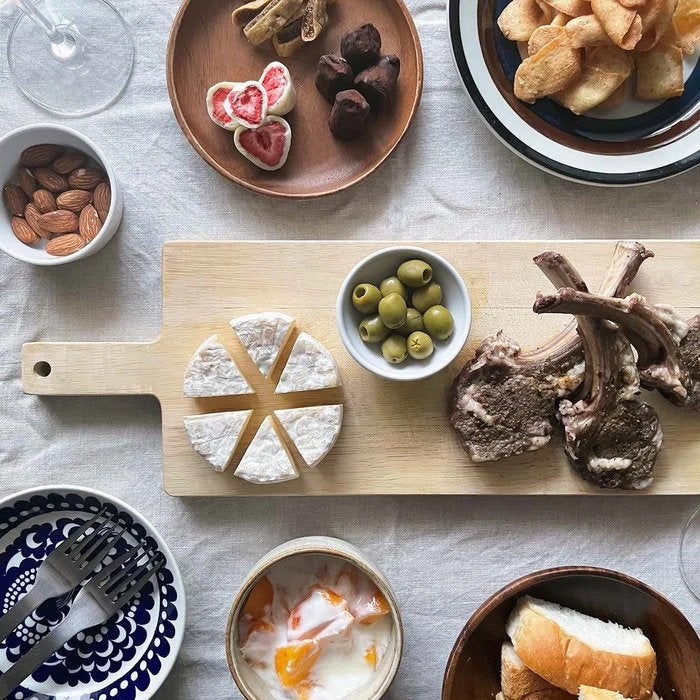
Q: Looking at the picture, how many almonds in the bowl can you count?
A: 14